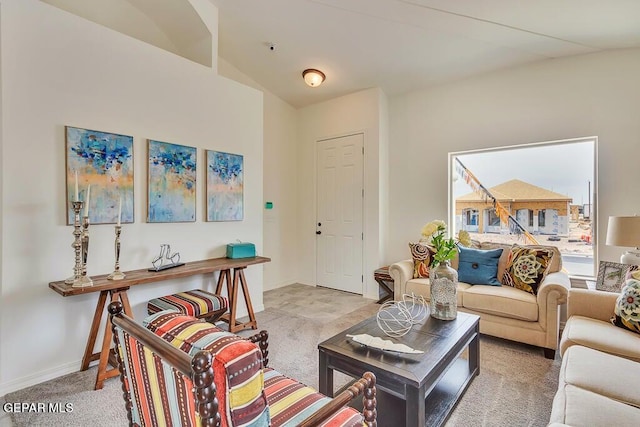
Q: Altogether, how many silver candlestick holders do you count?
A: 3